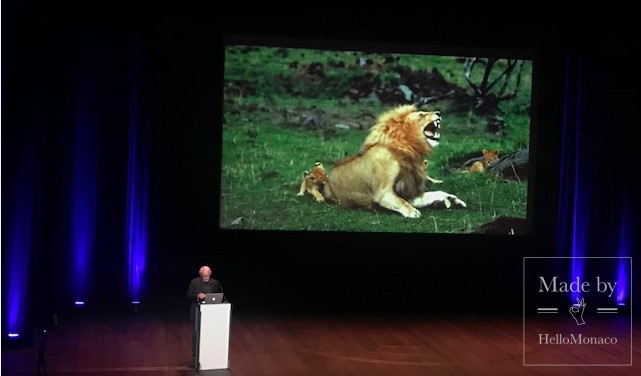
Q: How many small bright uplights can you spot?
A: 5